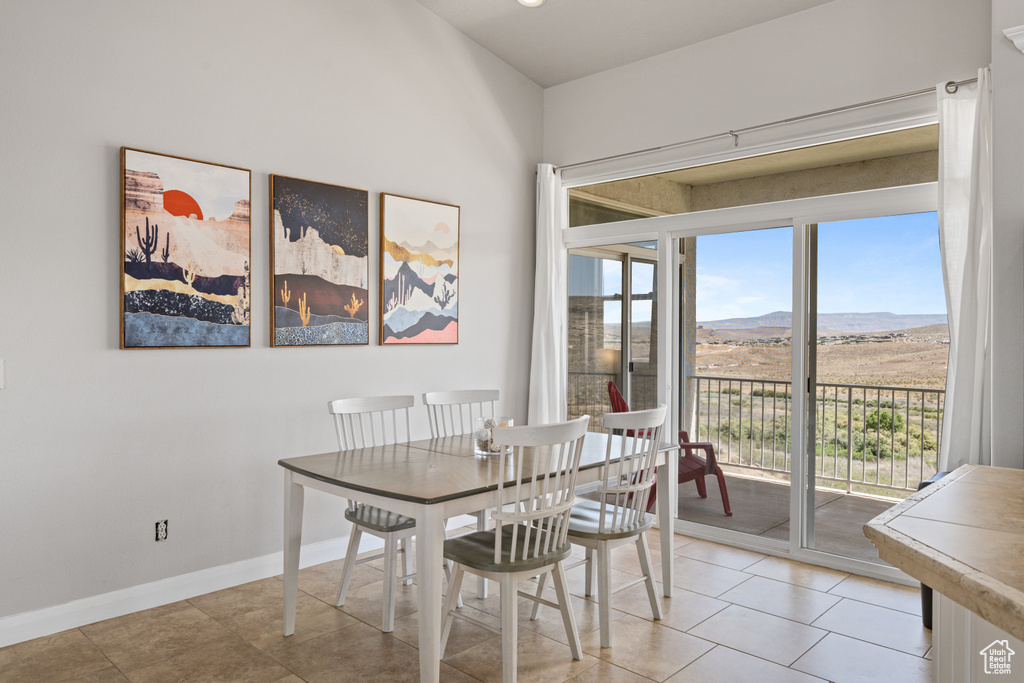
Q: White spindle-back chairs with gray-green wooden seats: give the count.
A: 4